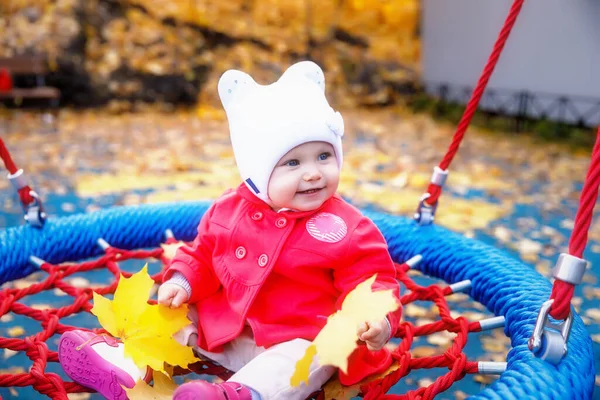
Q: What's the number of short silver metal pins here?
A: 7